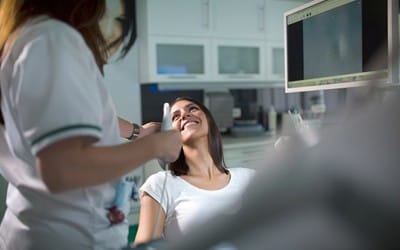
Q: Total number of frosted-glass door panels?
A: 3